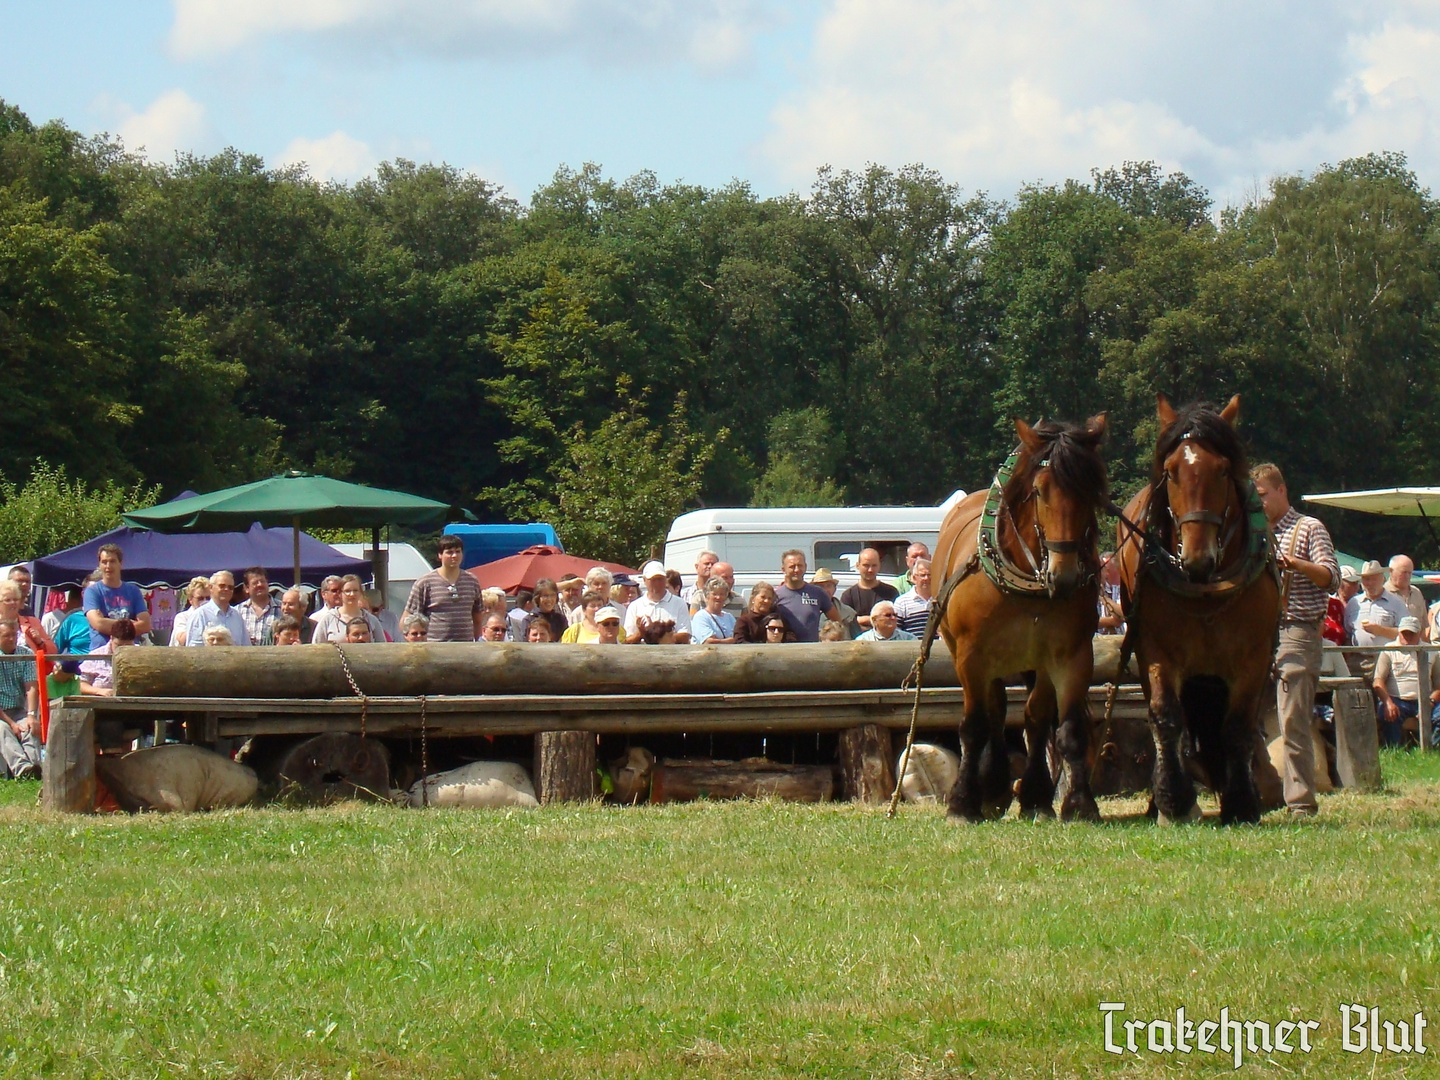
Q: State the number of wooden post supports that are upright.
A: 4